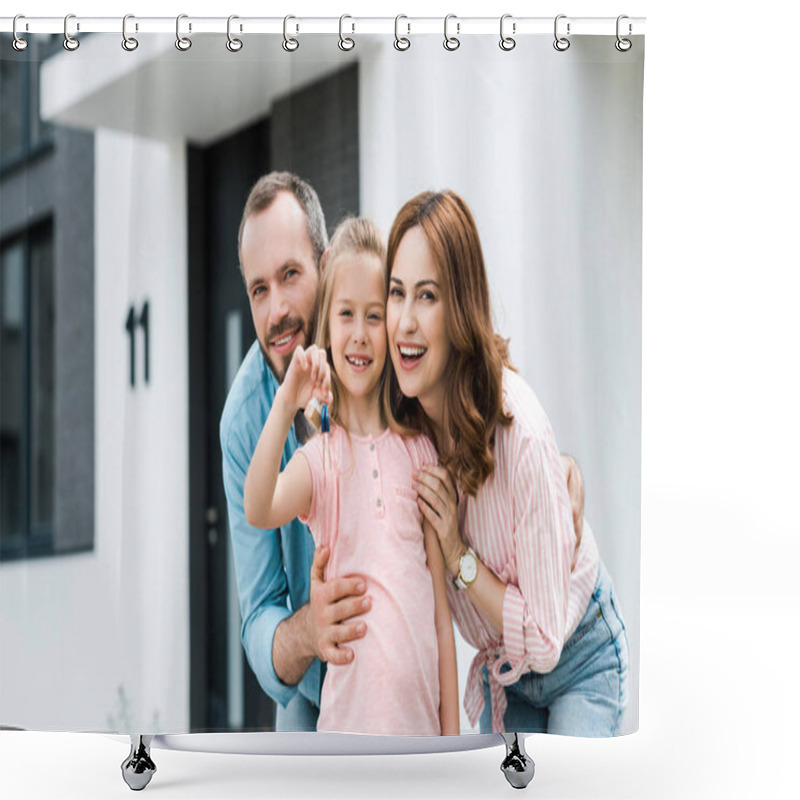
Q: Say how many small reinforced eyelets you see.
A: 12